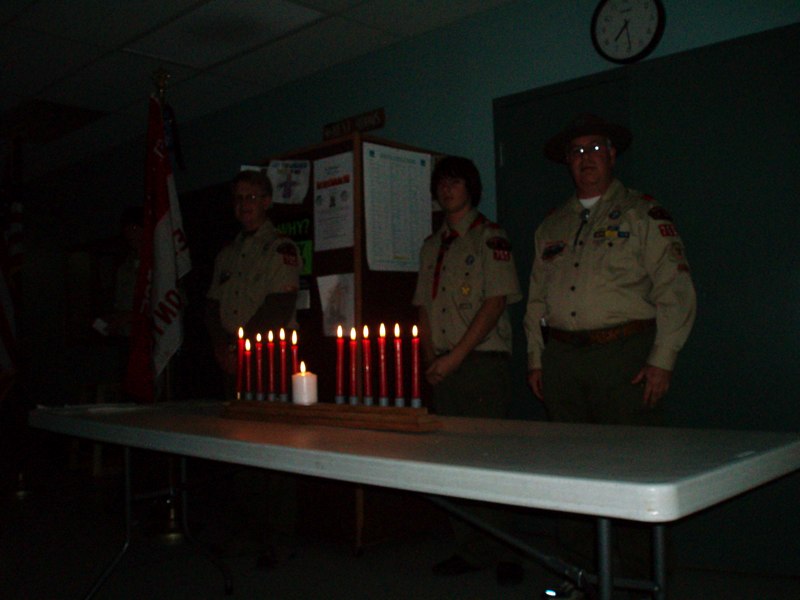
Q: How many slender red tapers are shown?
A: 12